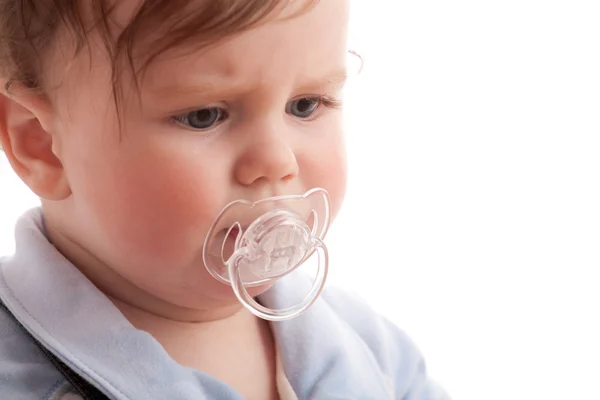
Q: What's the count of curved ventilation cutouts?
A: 2